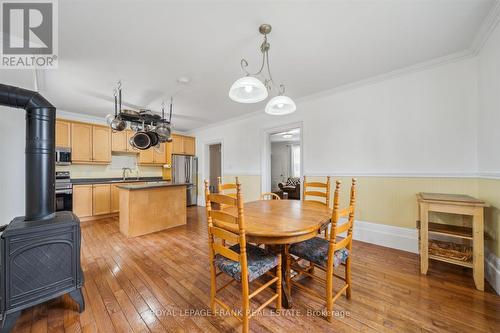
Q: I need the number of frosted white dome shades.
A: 2